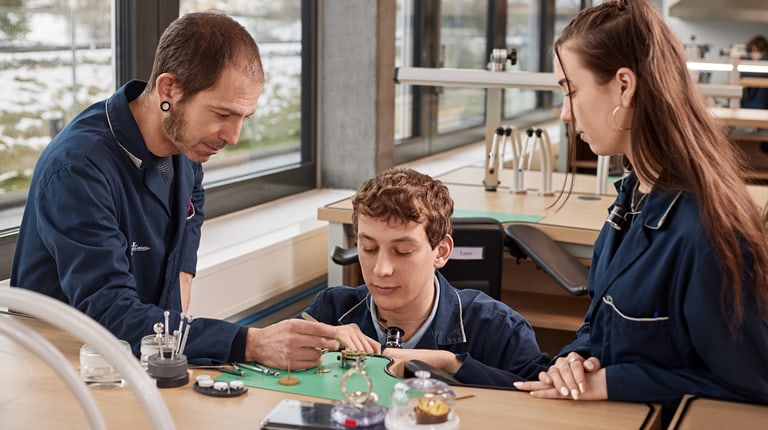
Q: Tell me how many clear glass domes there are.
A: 1